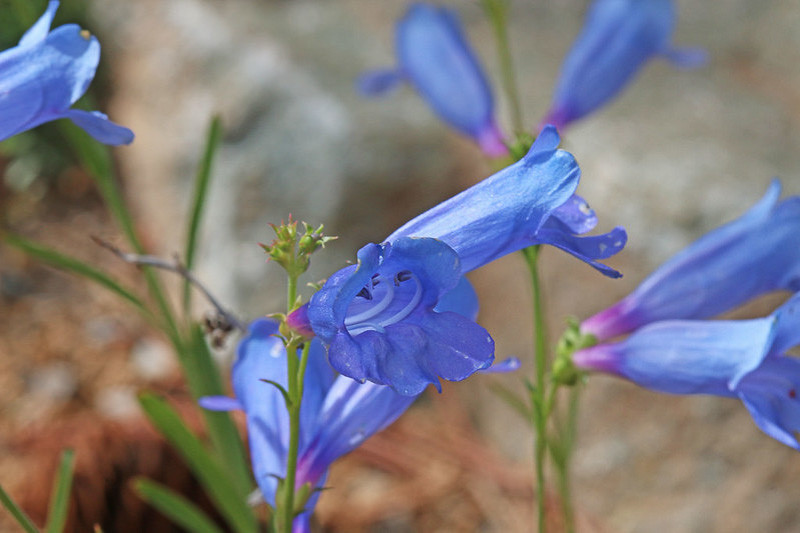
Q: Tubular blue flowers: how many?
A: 9